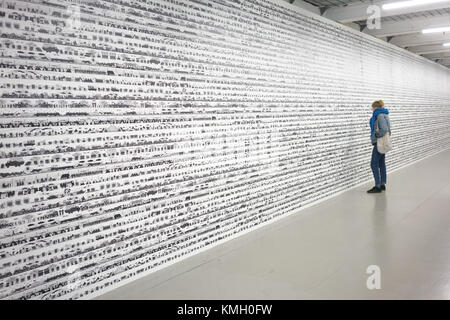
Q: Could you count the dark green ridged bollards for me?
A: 0